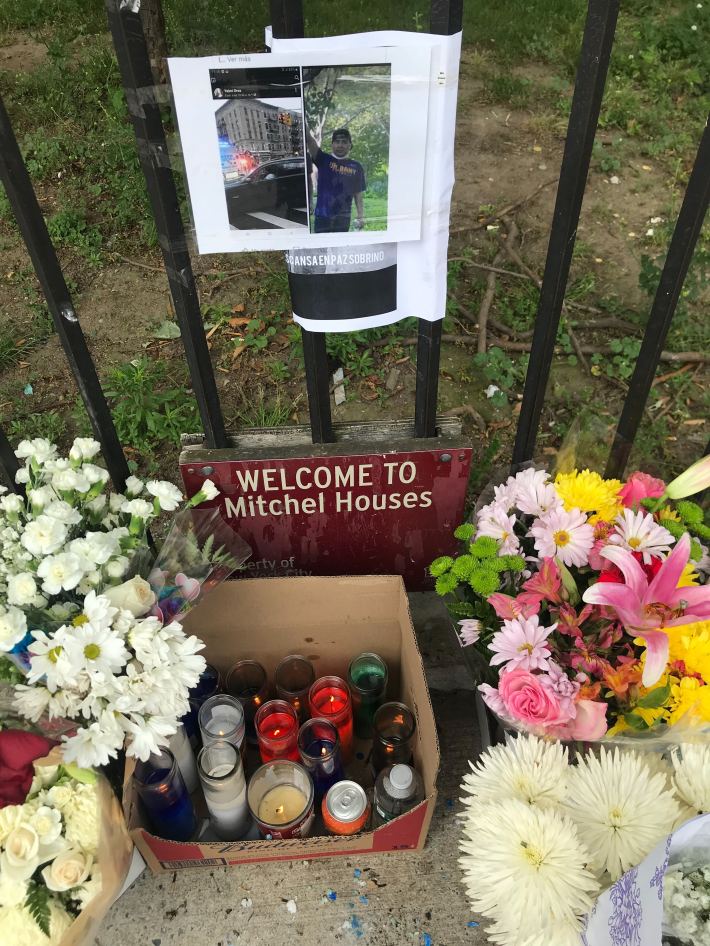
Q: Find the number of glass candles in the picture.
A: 13